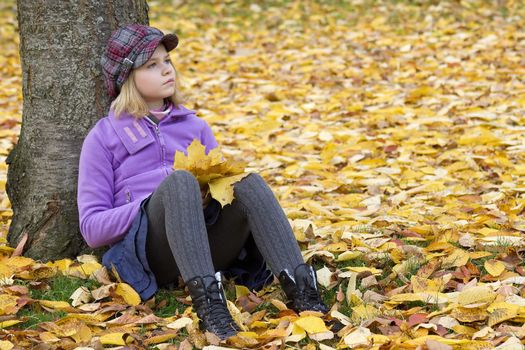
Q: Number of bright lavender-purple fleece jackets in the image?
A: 1